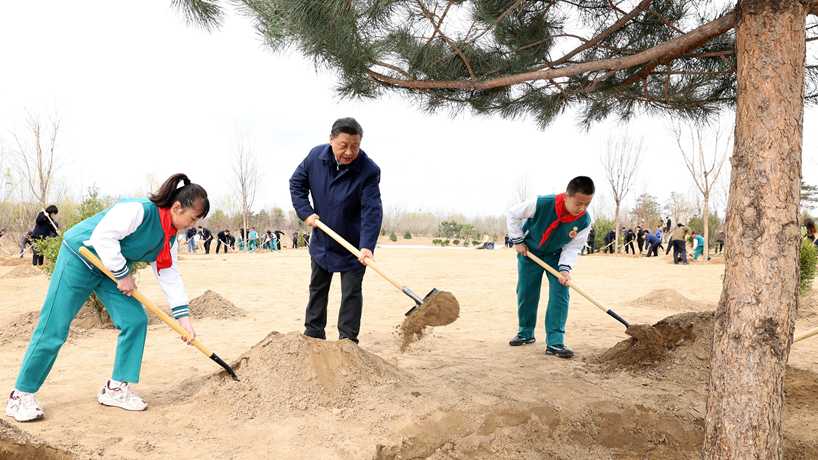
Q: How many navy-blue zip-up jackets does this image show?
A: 1